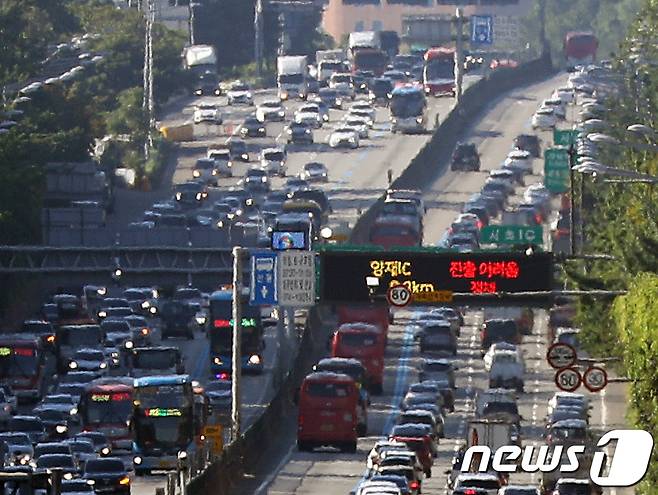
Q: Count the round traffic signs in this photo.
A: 4